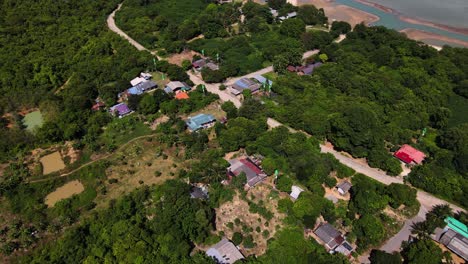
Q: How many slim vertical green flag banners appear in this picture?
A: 9